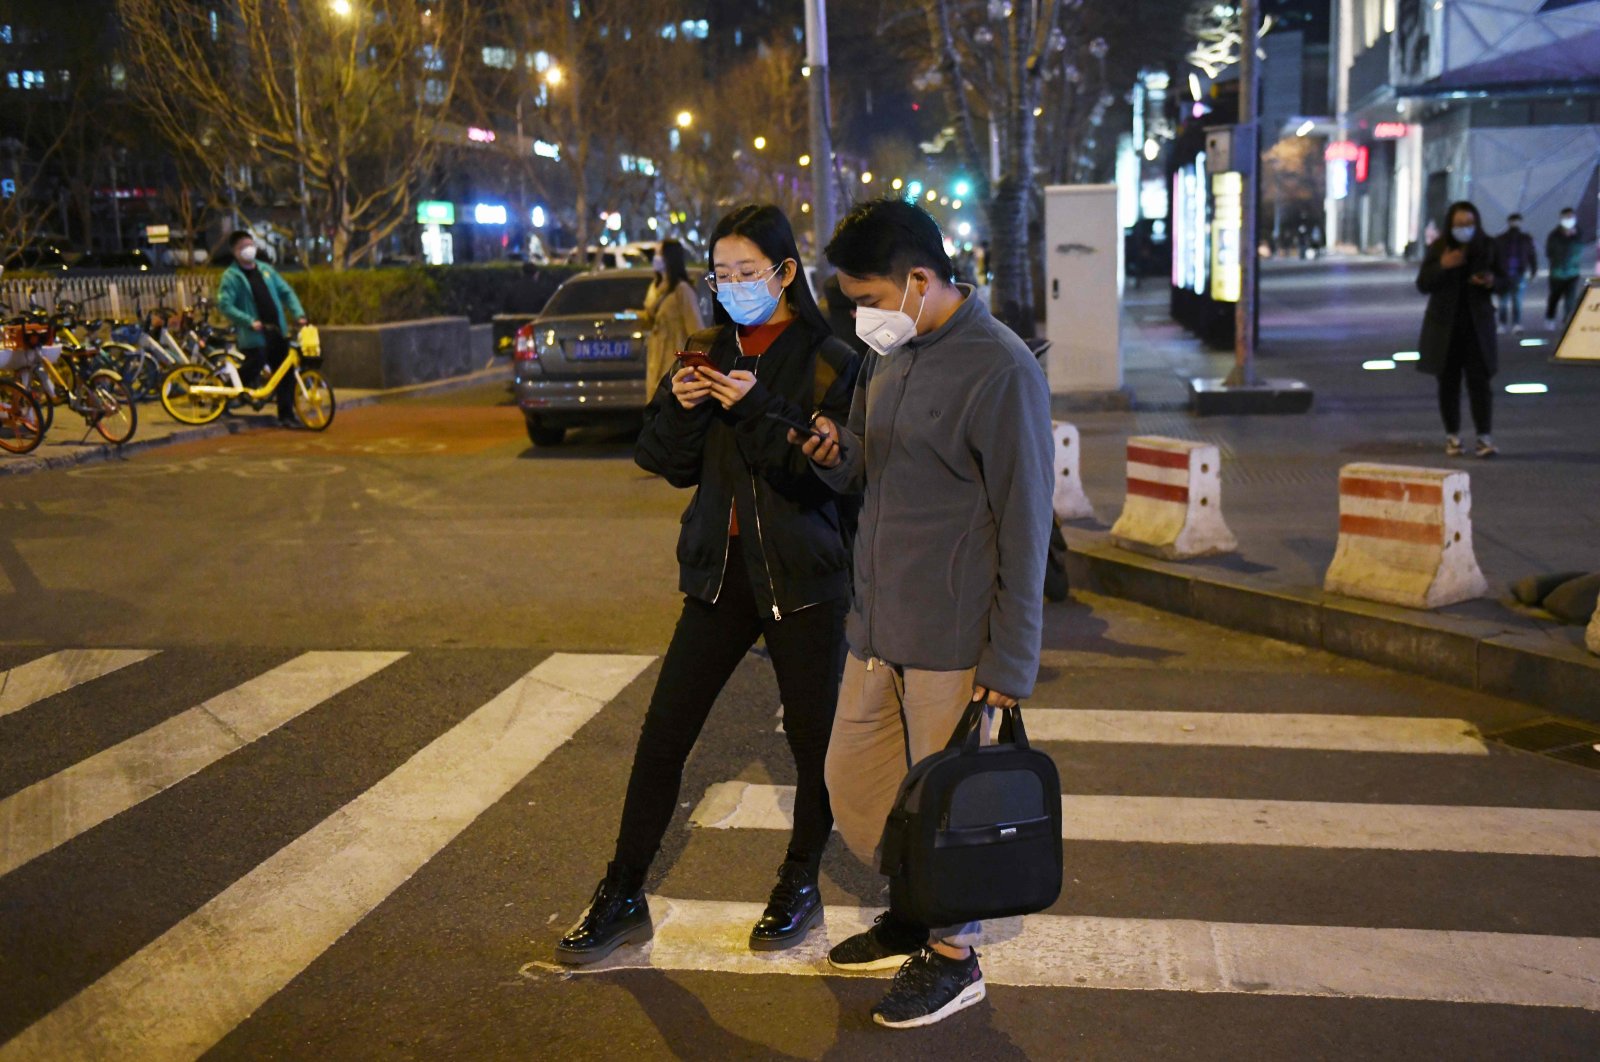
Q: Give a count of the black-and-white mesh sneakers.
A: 2